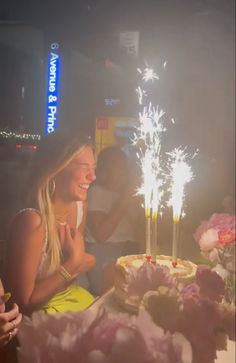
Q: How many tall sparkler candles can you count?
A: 3